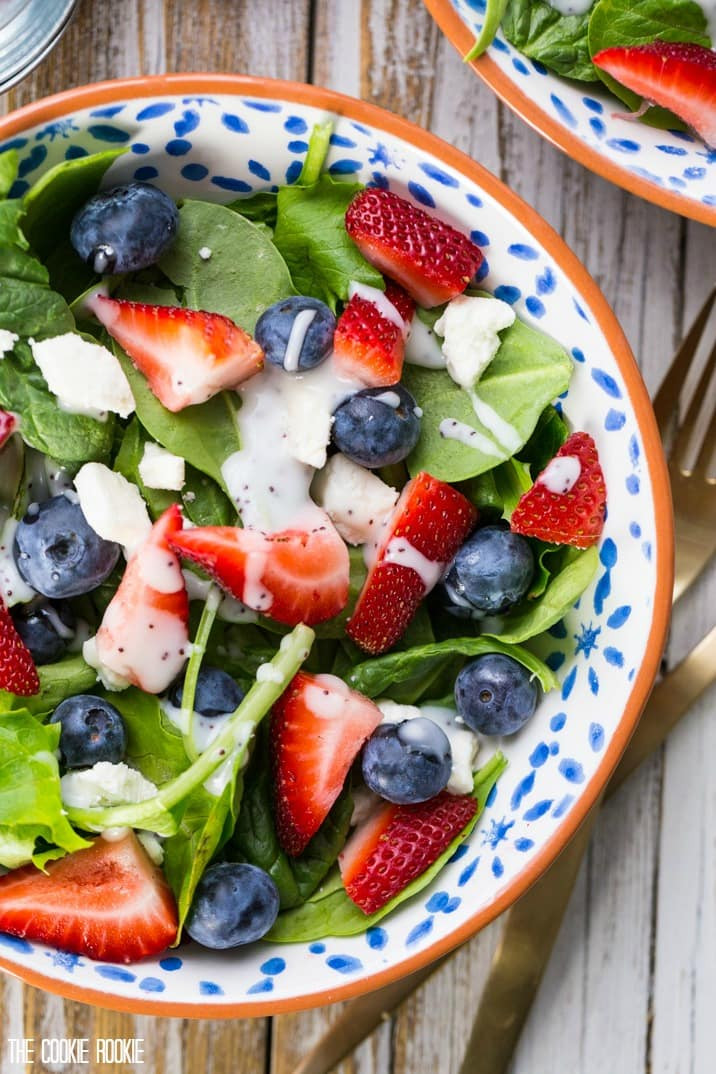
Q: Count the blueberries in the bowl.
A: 11